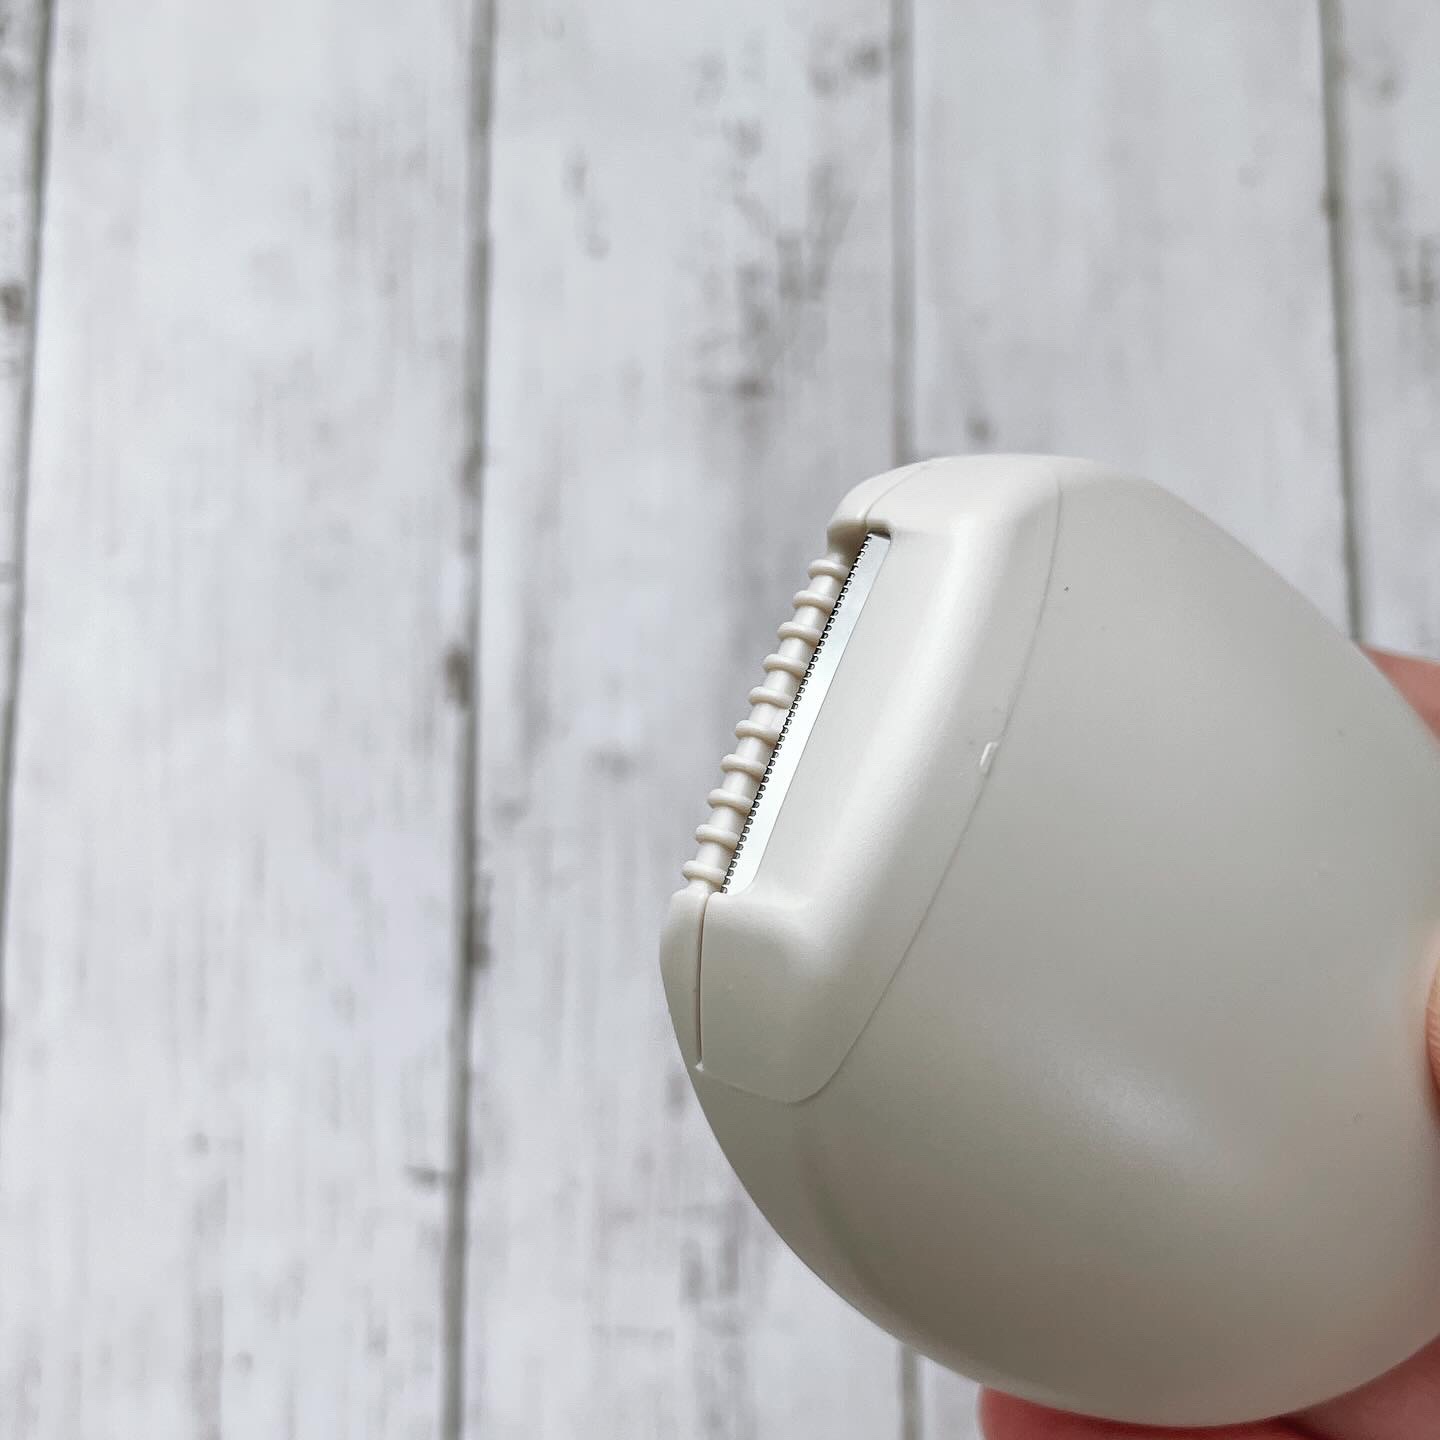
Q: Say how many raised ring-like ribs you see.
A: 10